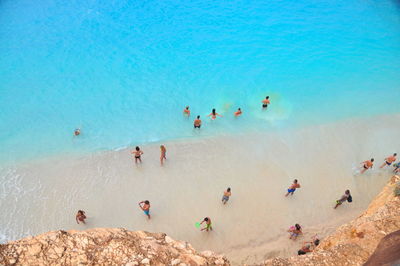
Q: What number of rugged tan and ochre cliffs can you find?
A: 2